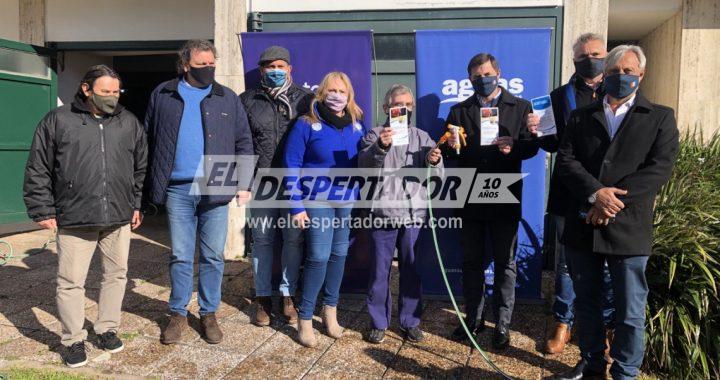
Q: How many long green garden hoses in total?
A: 1